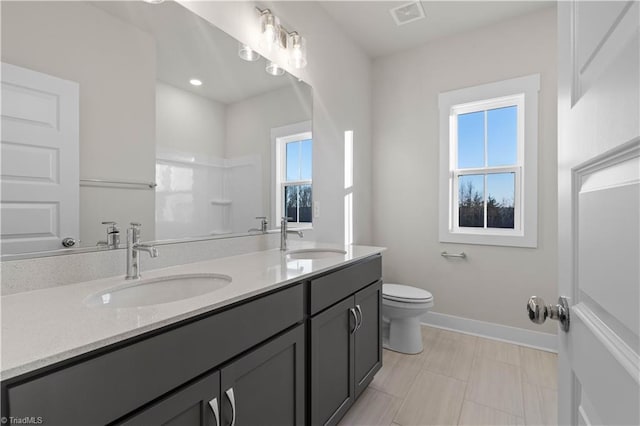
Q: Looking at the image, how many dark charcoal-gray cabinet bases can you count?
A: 2